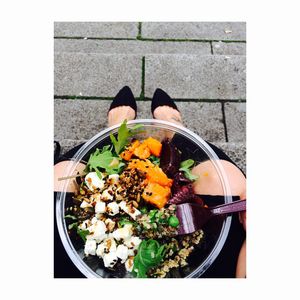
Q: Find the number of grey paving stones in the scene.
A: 8